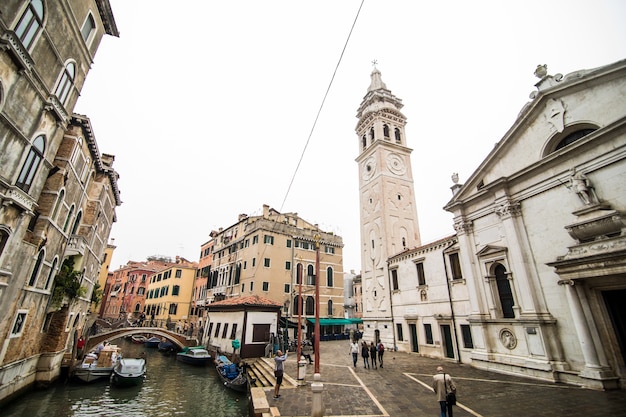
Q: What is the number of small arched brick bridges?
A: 1